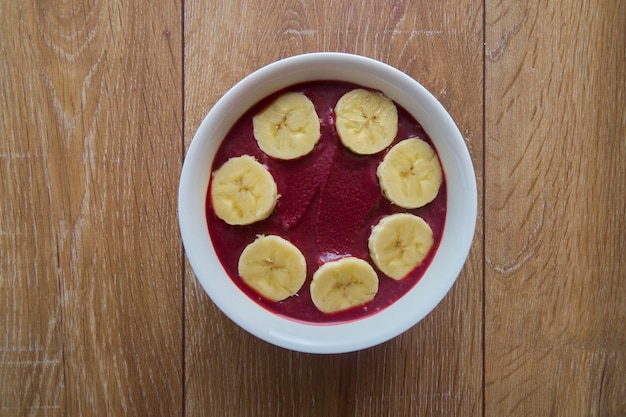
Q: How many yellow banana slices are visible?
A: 7